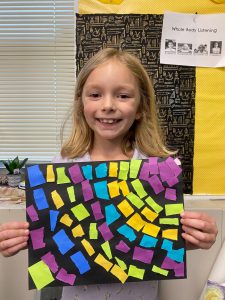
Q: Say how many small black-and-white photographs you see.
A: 4